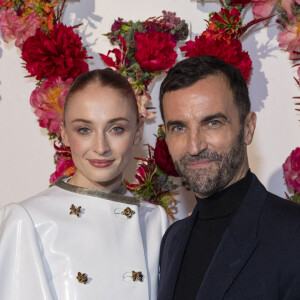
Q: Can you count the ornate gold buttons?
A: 4